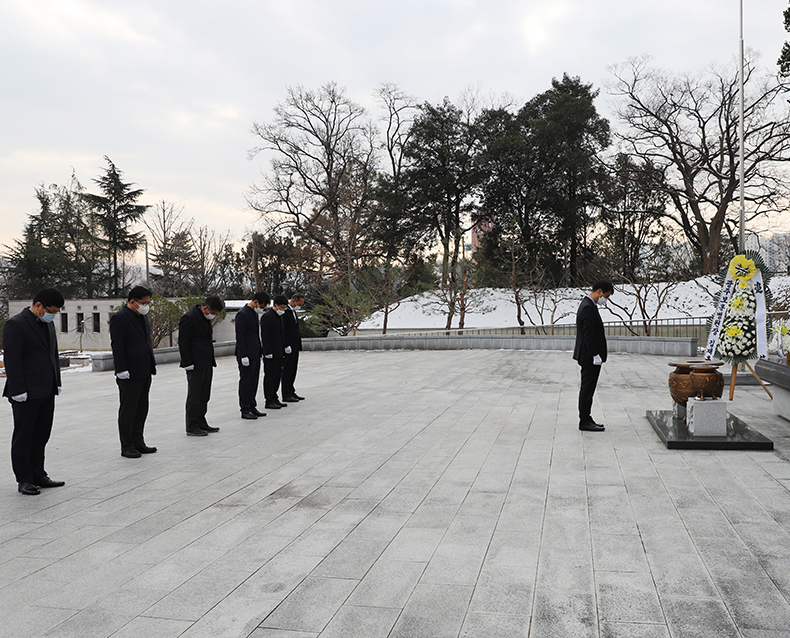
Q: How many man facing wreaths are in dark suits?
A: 7